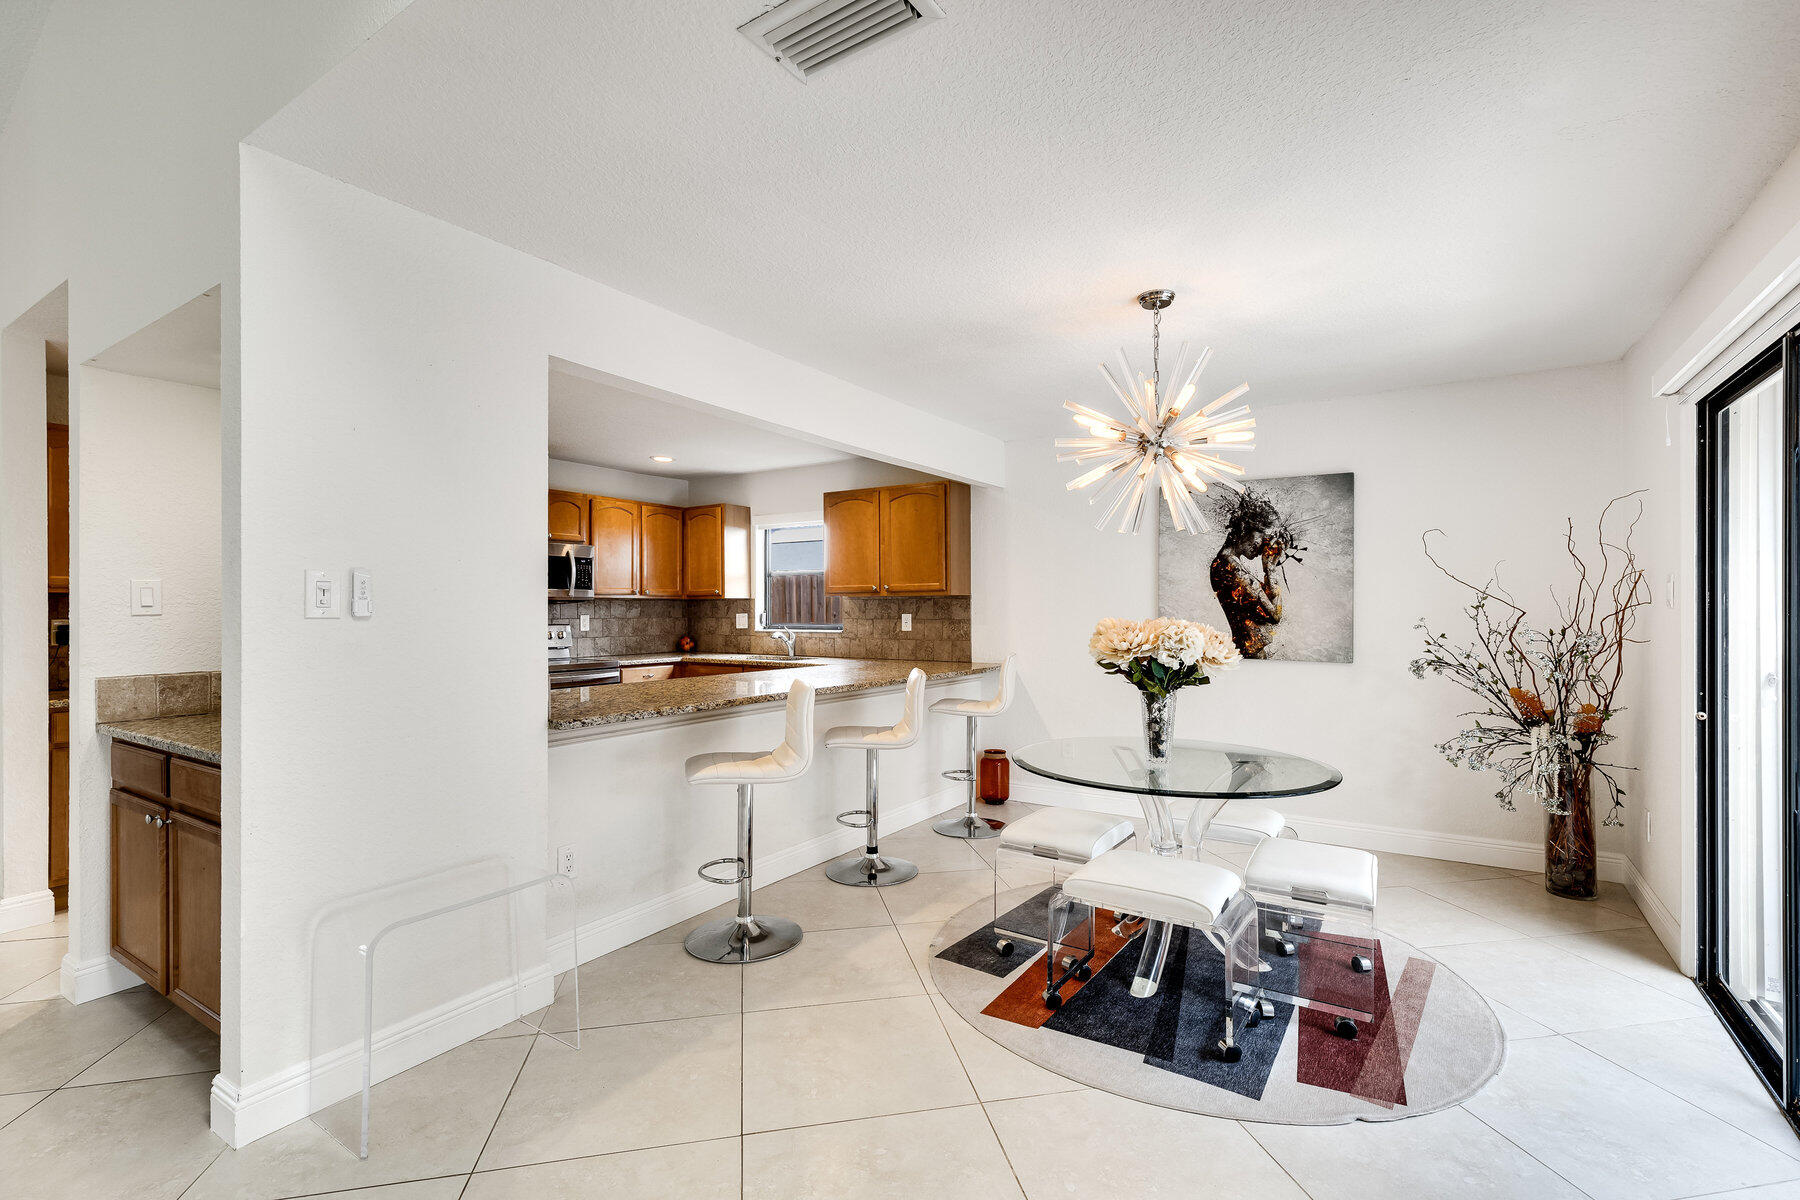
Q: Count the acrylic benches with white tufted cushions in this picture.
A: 4